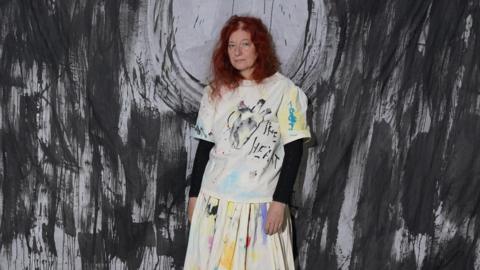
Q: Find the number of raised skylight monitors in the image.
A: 0